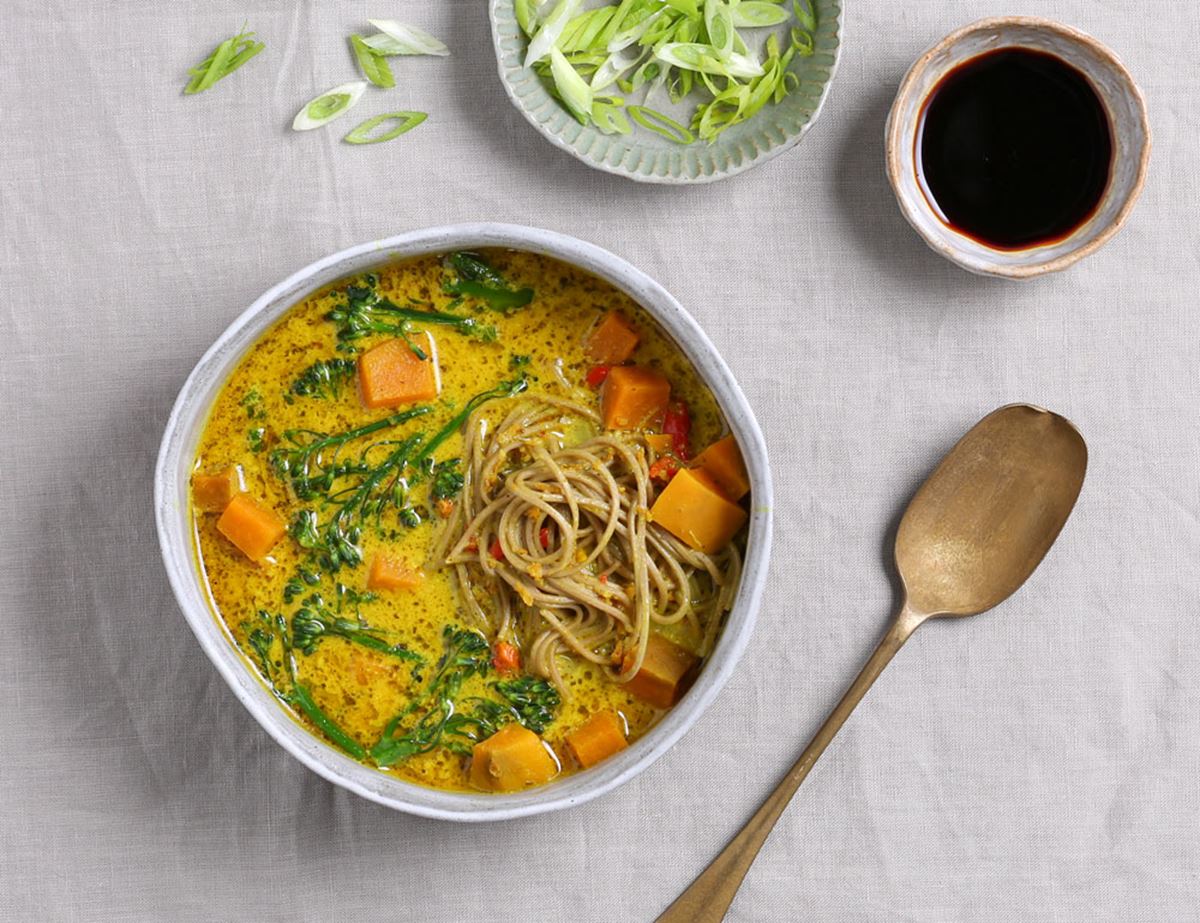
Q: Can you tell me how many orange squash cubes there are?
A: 11